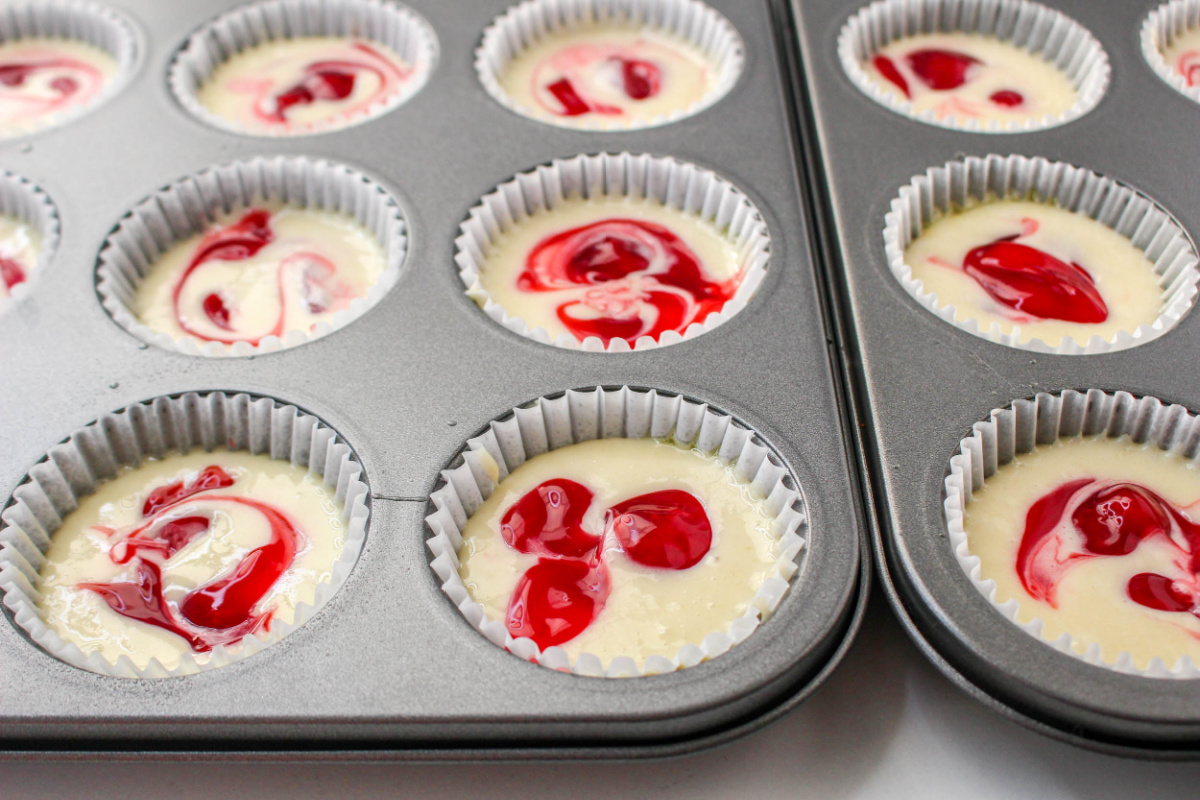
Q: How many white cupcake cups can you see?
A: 12